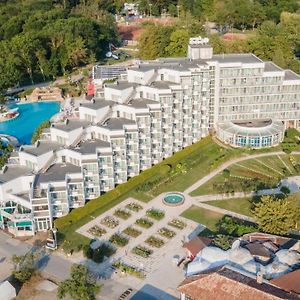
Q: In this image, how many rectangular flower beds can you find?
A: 12